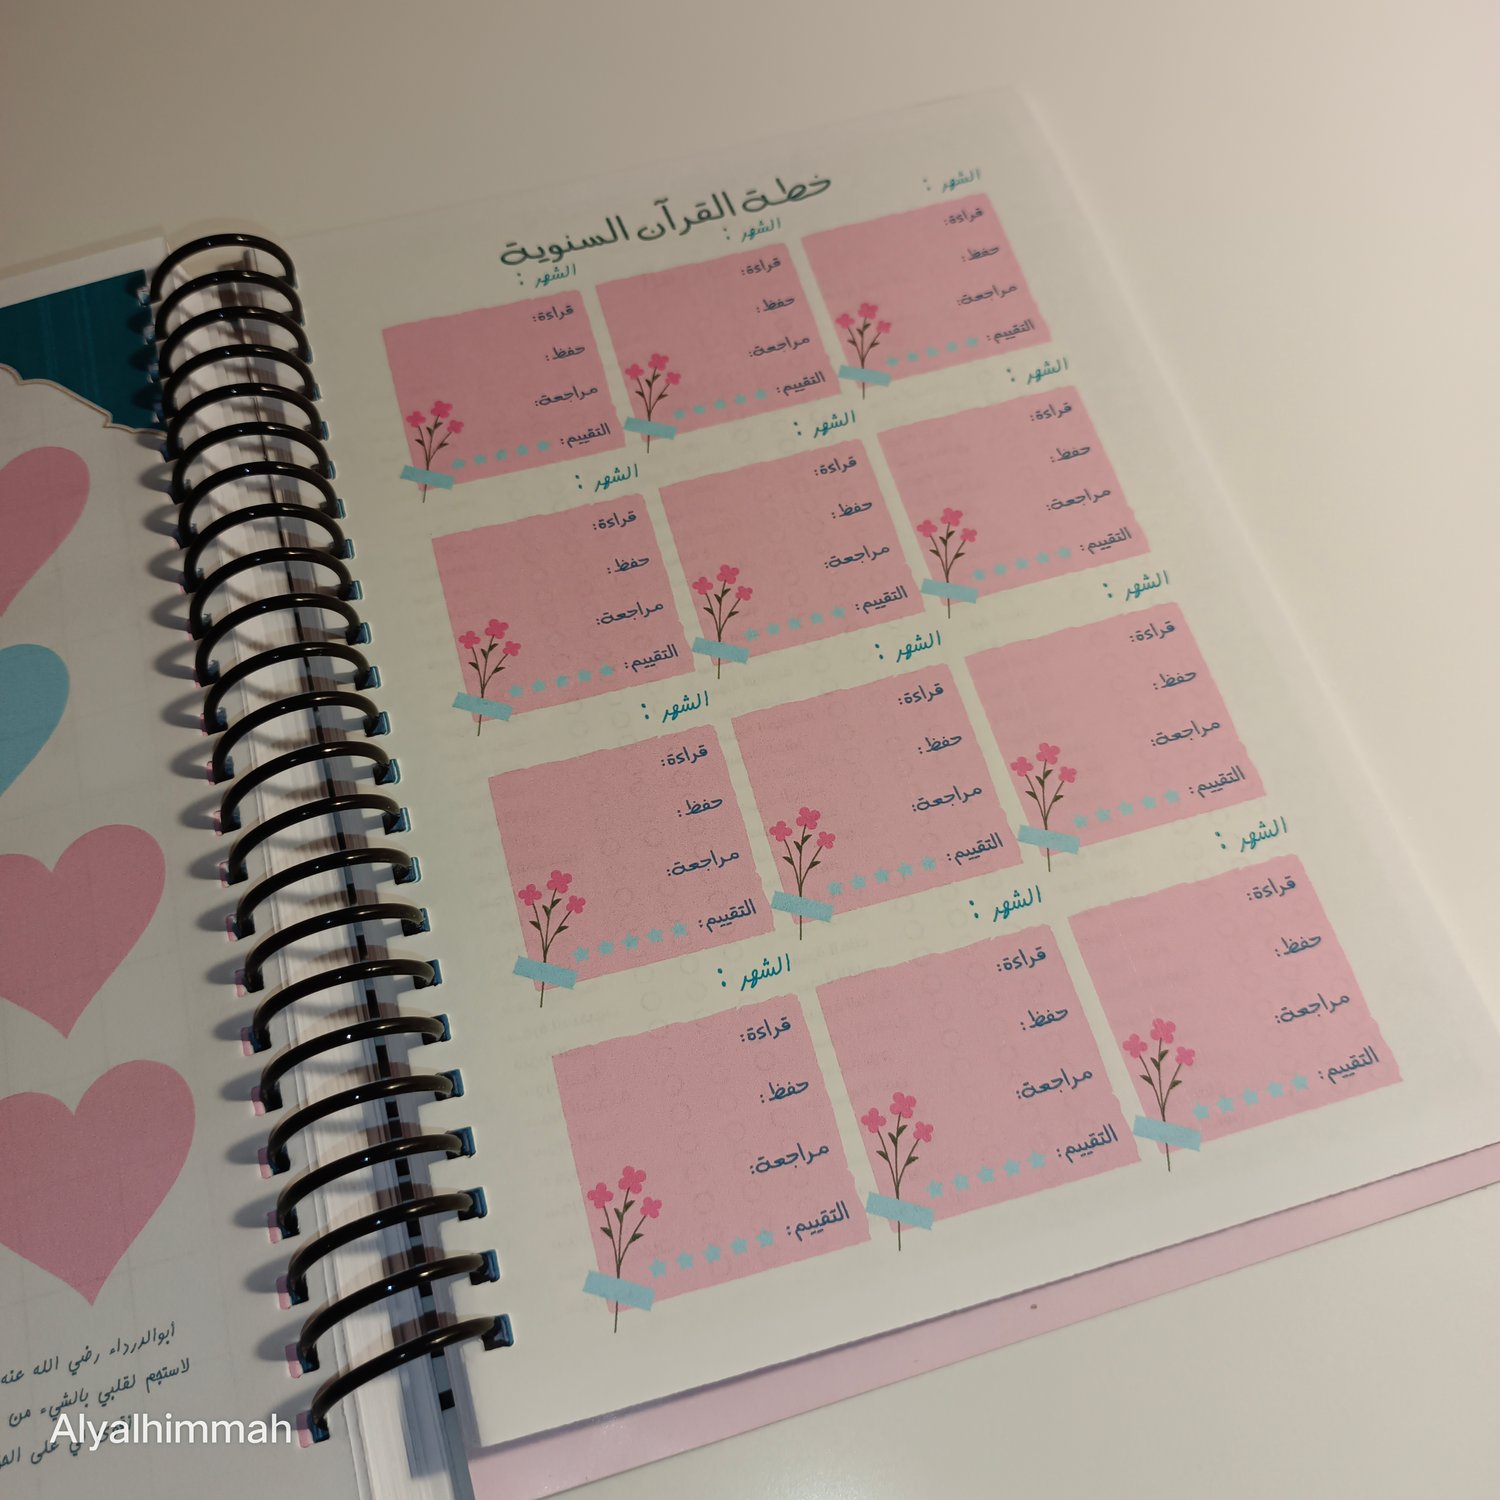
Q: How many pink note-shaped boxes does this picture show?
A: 12